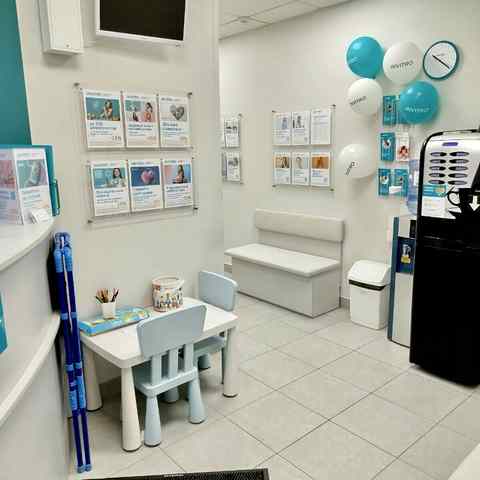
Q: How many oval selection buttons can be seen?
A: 10